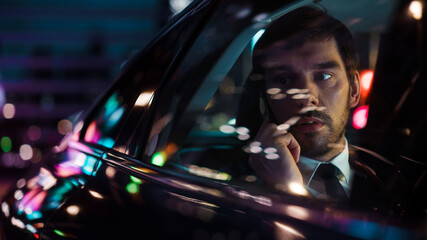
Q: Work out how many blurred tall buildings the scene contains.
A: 1